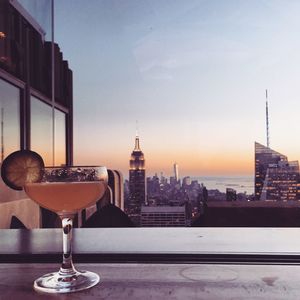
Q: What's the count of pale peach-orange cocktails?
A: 1